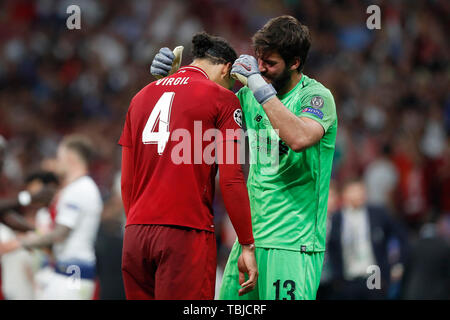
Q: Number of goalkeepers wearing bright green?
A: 1